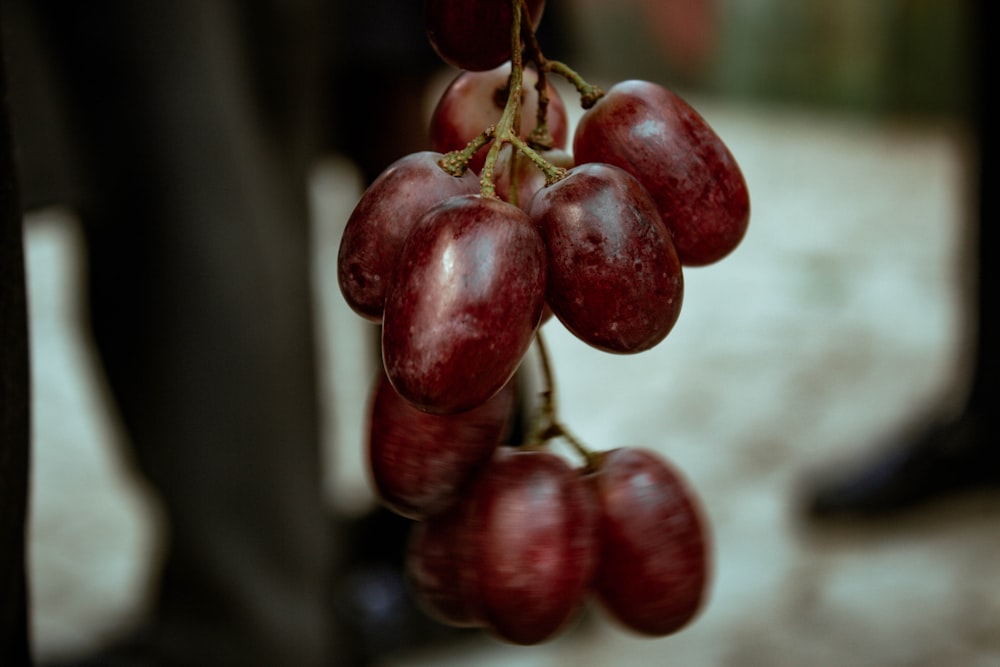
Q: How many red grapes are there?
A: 11